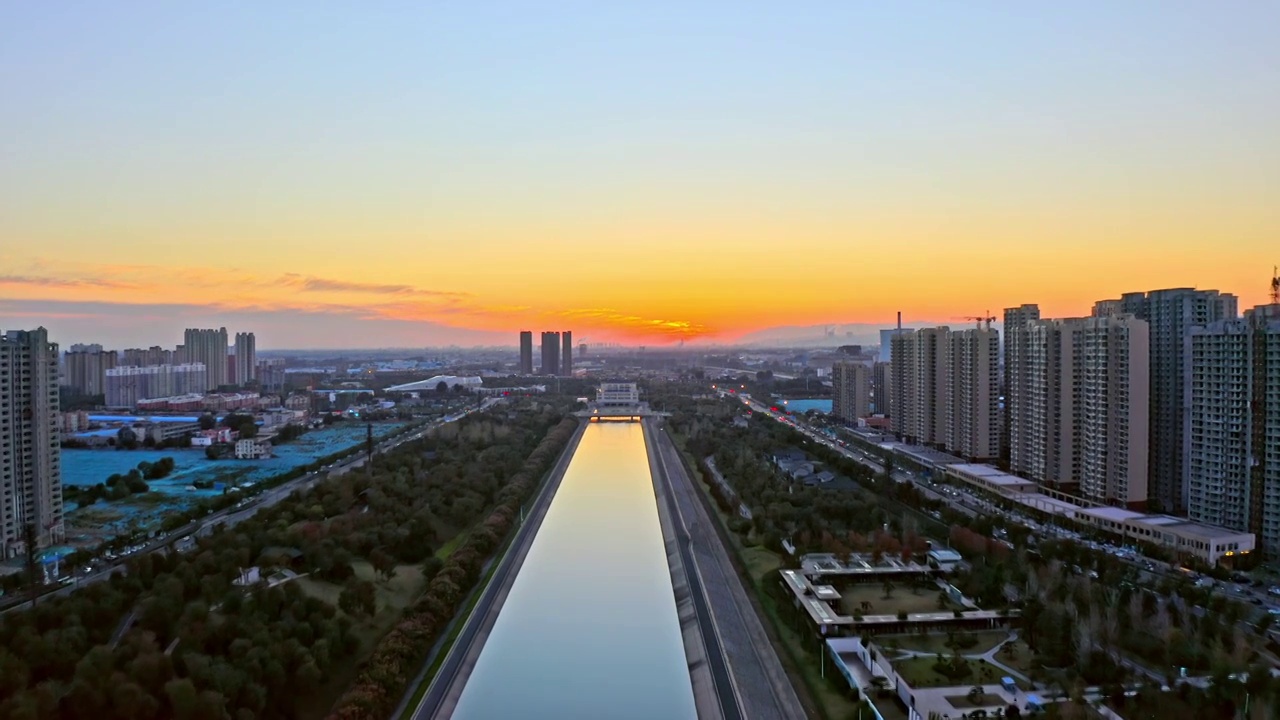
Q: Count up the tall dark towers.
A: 3